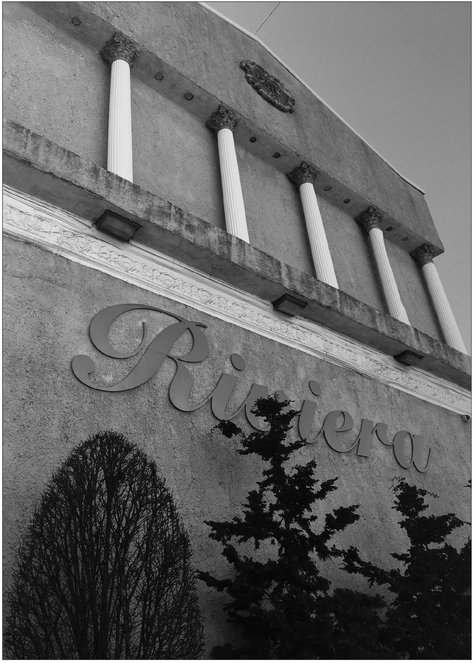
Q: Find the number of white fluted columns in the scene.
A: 5